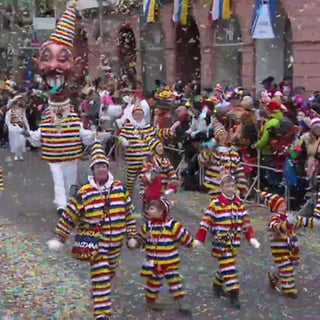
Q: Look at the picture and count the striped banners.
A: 3